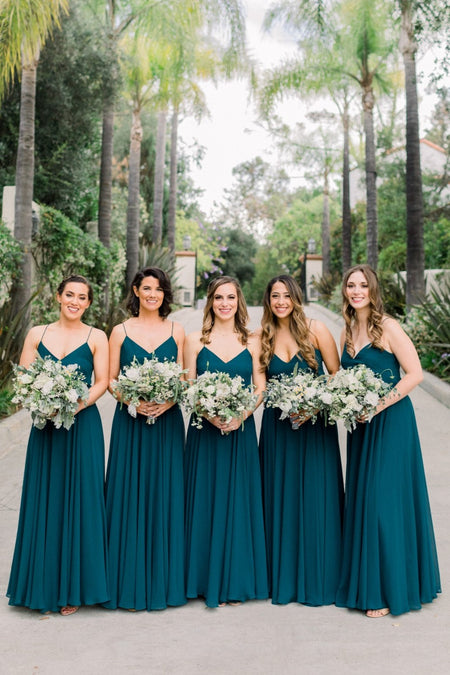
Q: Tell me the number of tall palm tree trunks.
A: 9